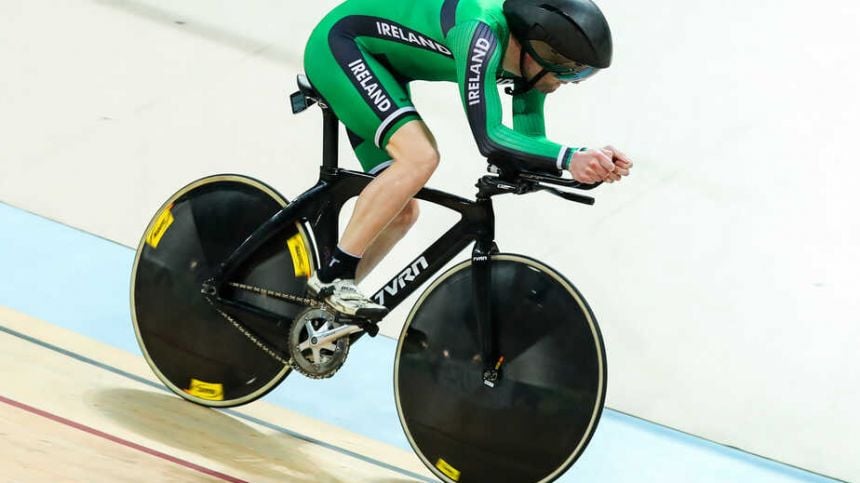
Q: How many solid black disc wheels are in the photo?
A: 2